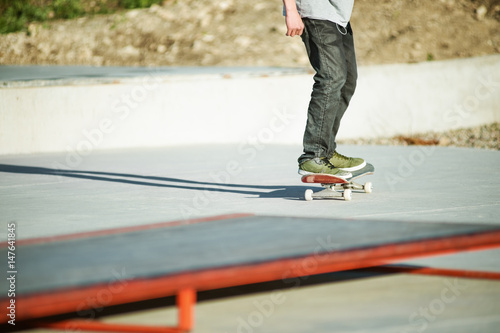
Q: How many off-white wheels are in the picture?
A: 3